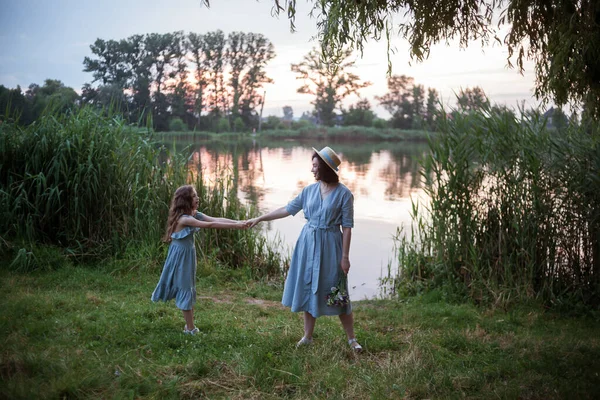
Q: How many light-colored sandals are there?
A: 4